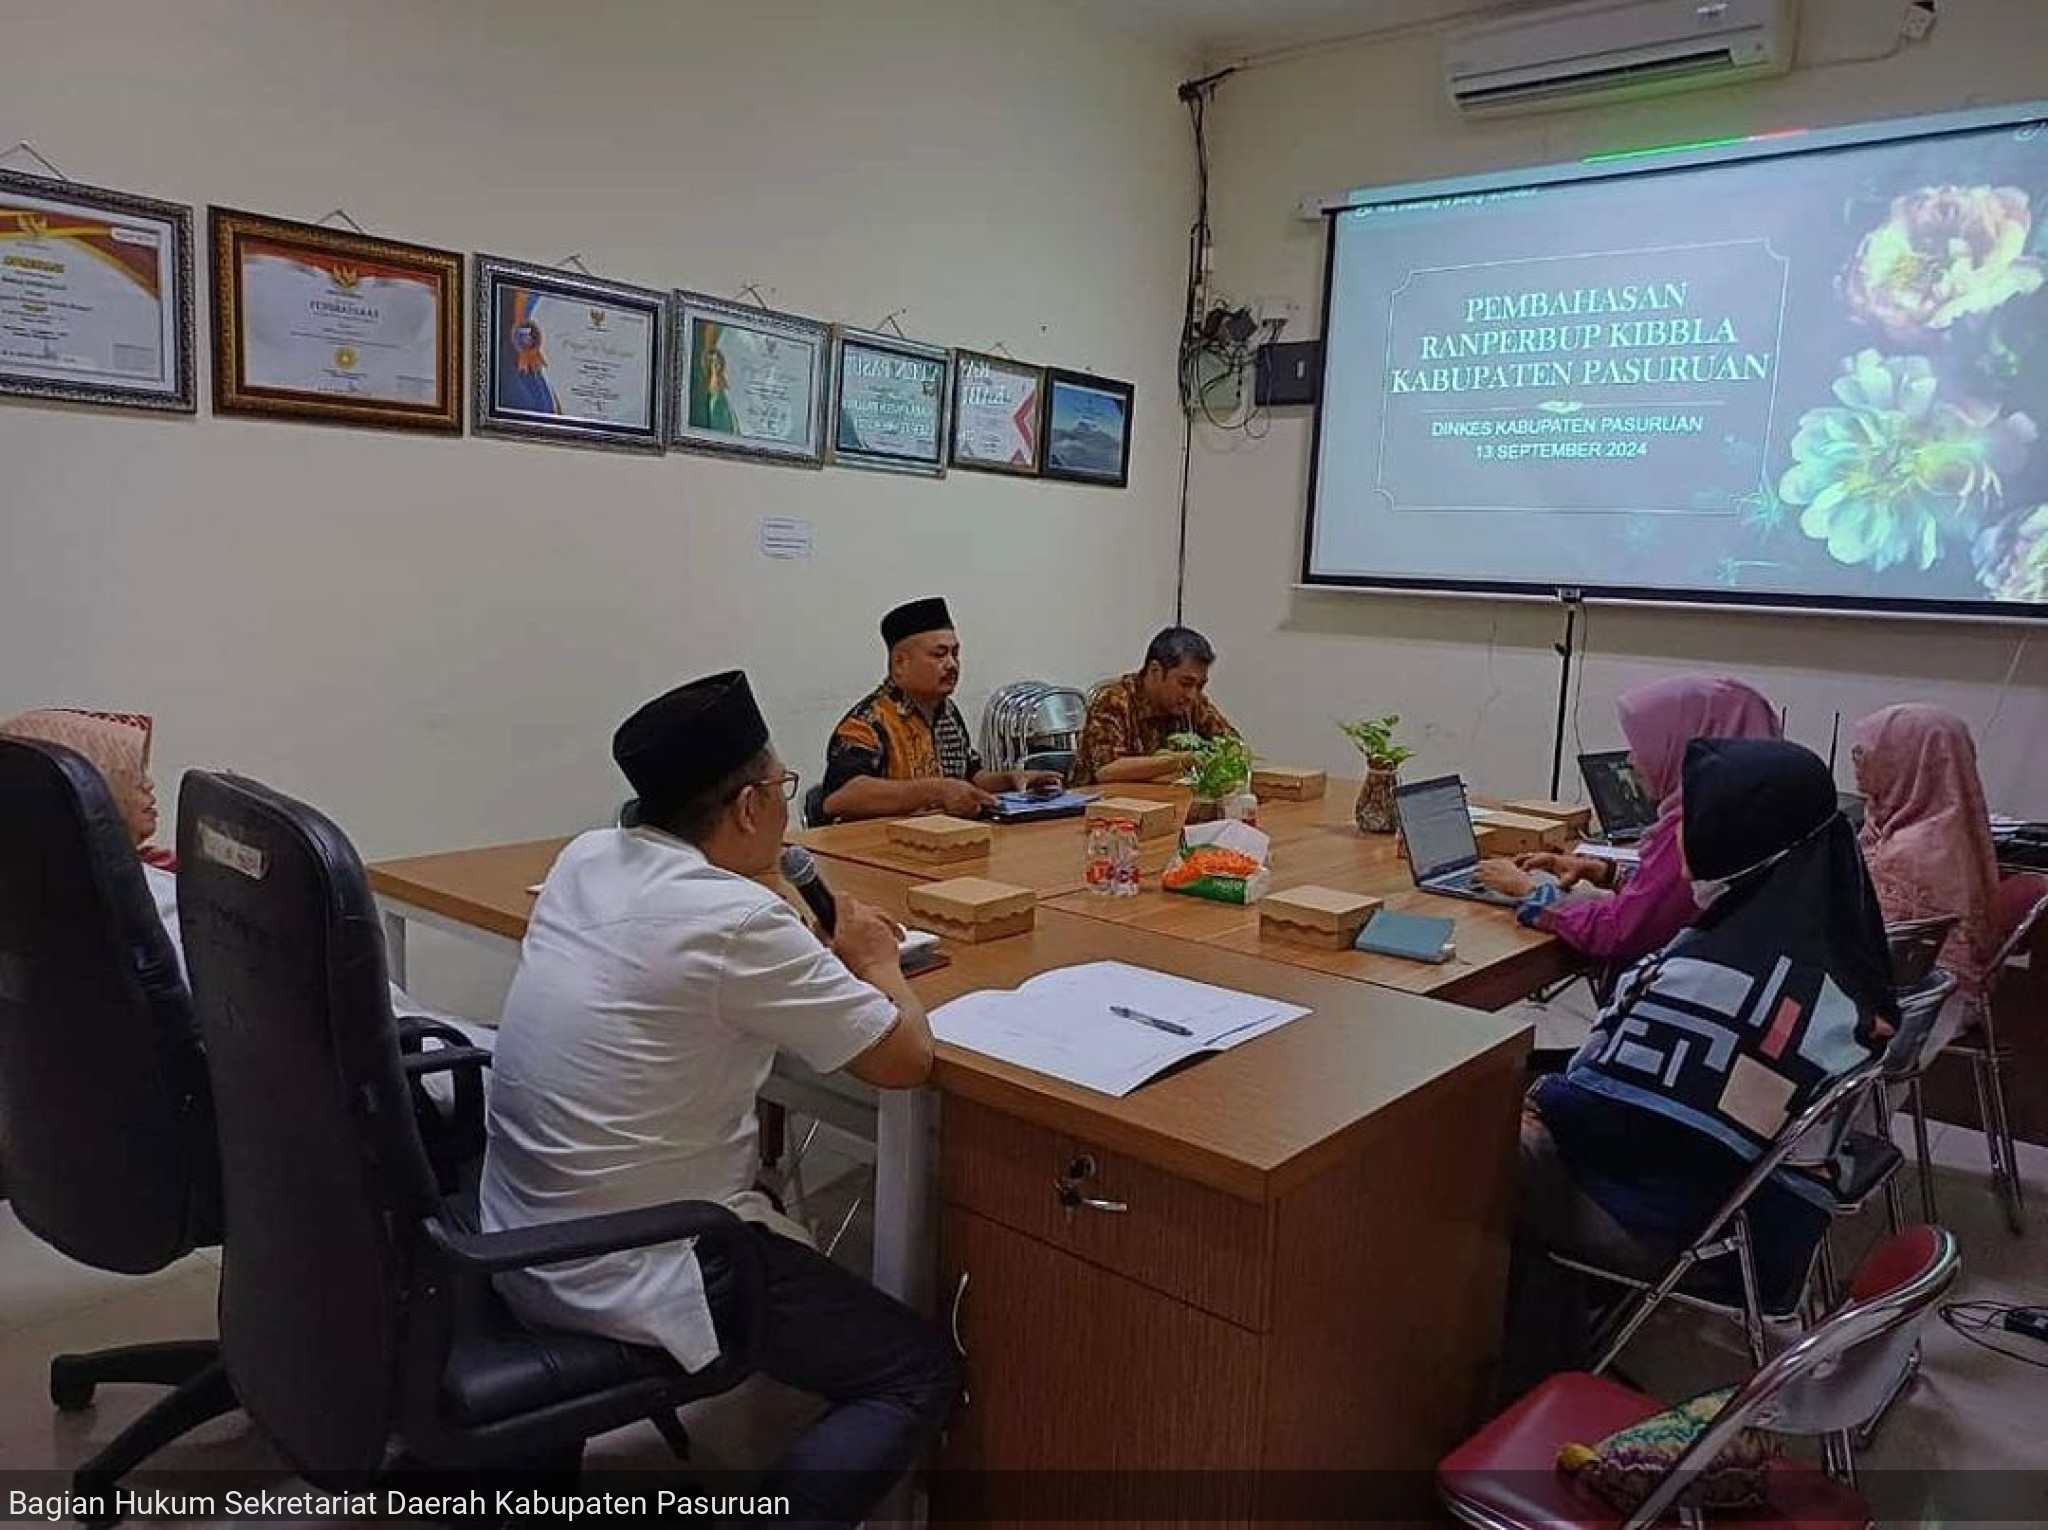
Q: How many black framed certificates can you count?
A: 1